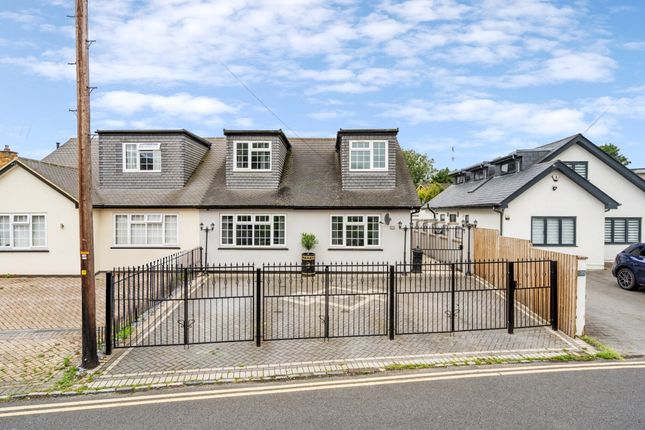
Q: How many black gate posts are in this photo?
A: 5